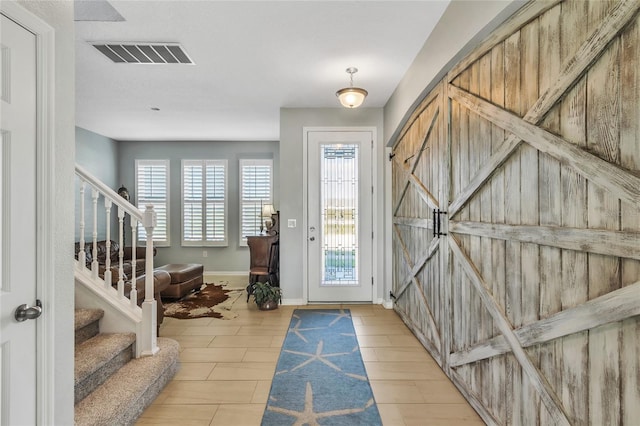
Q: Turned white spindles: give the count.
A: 5